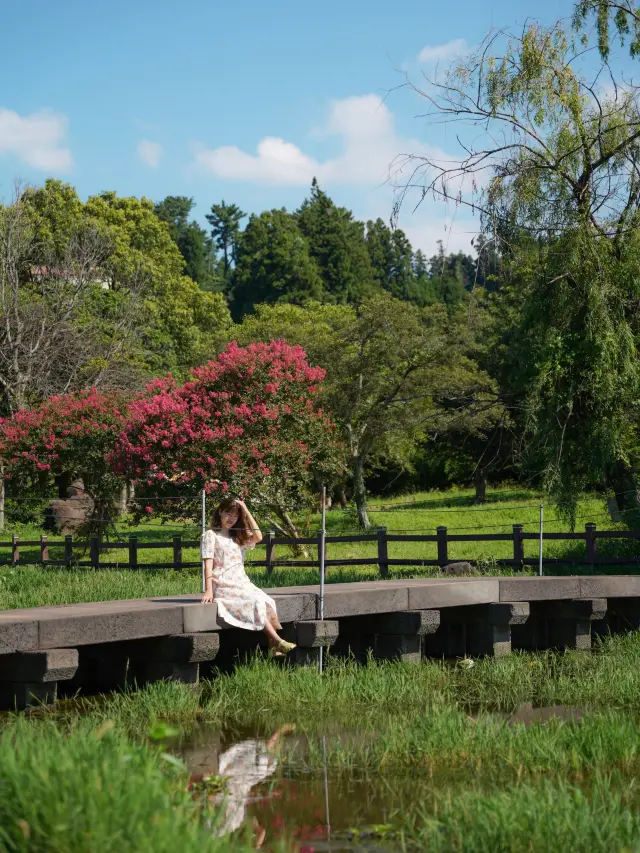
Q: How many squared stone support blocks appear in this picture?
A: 6